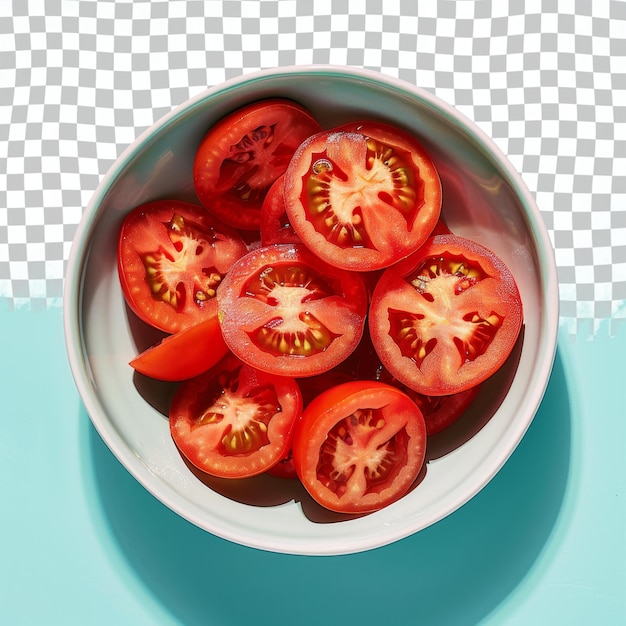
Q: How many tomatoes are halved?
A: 7